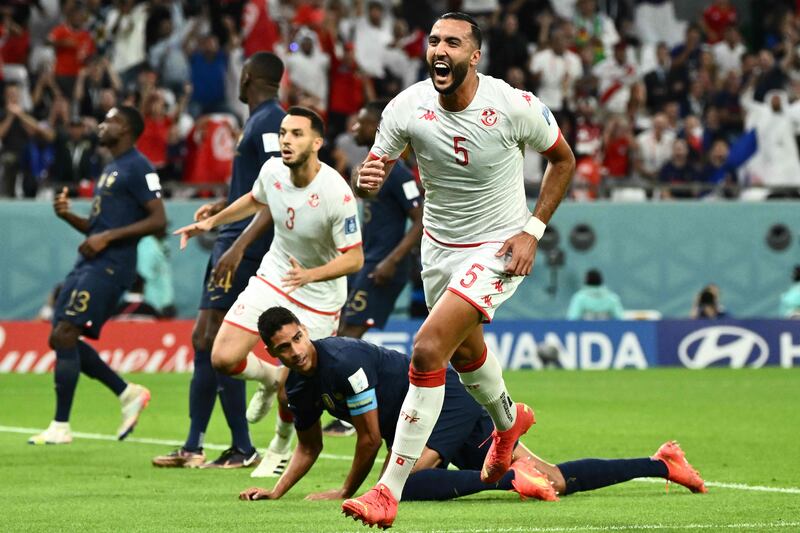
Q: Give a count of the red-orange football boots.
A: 4